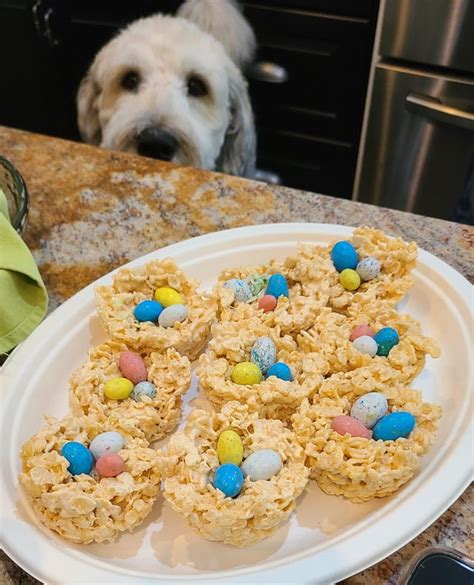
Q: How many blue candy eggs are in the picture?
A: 8